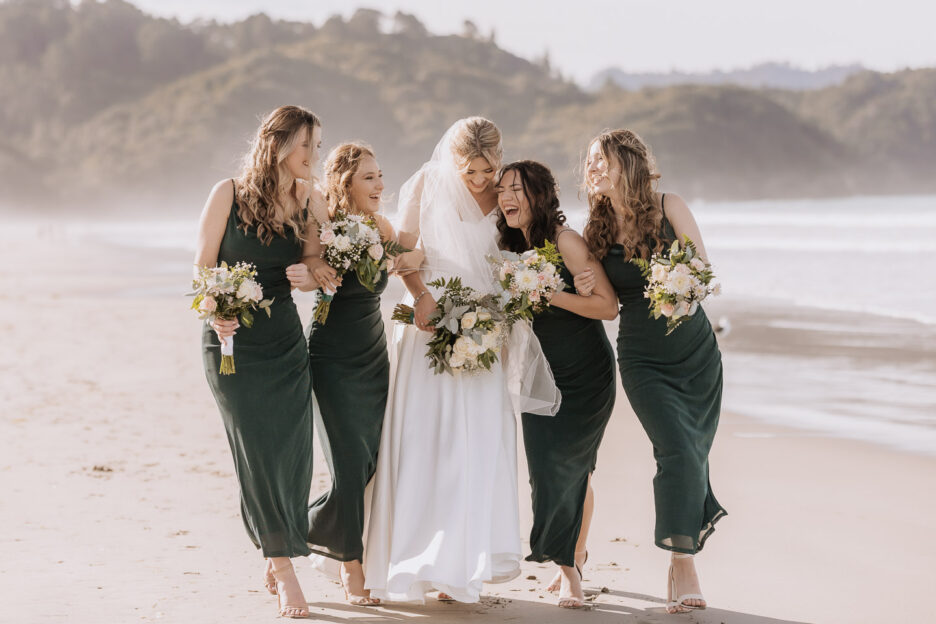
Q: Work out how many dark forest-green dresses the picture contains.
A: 4